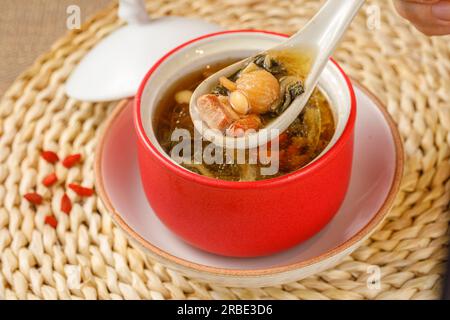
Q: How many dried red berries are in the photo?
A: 7